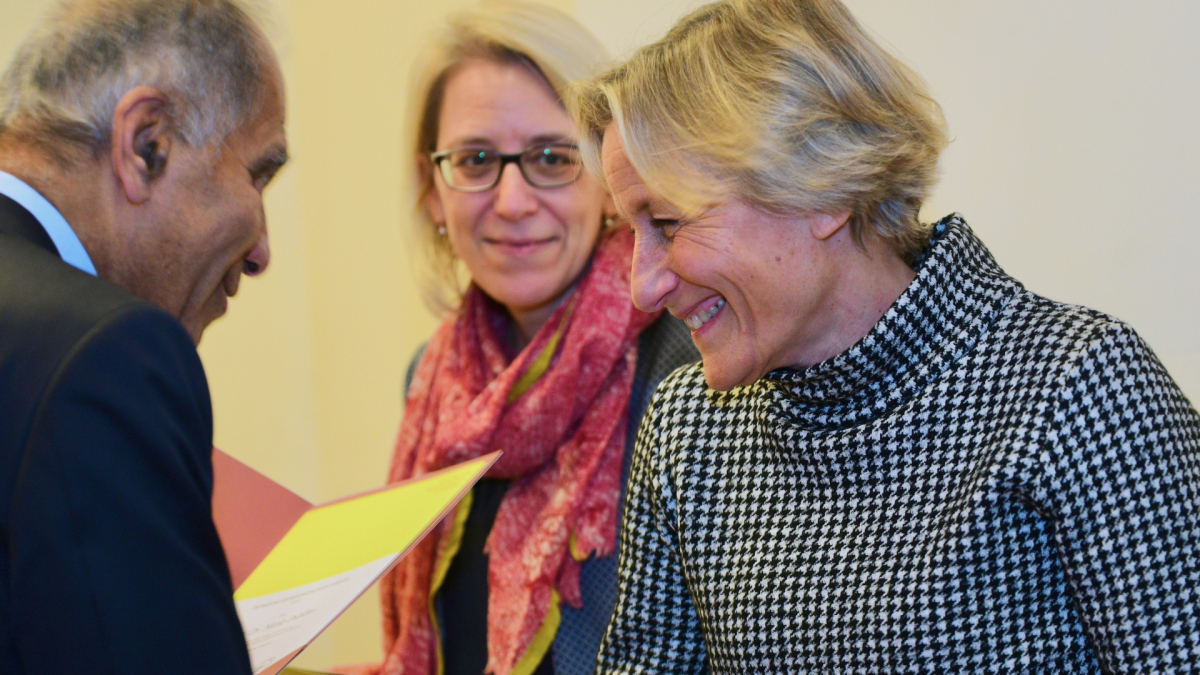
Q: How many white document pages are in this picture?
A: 1